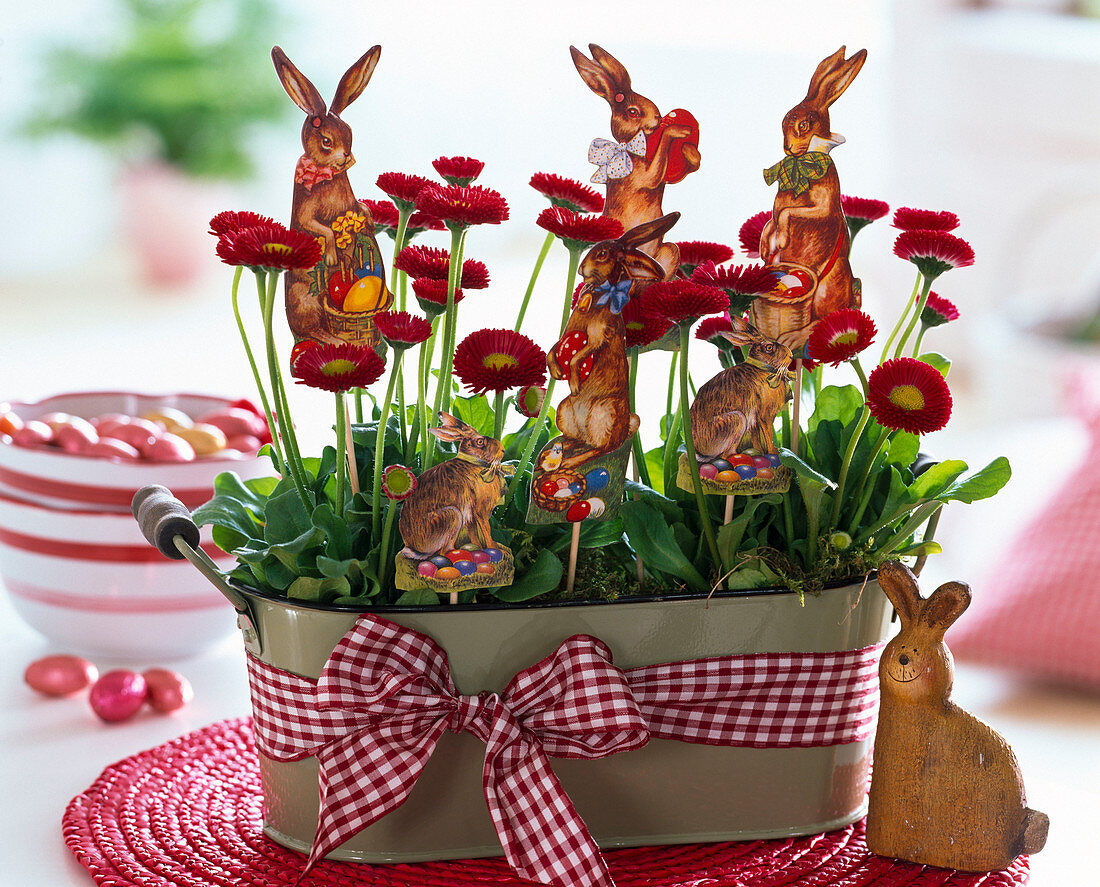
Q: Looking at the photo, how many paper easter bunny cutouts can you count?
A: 6